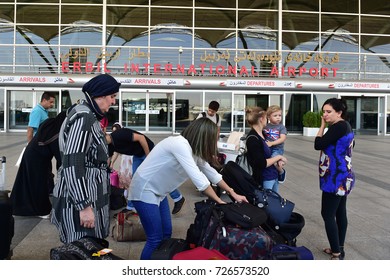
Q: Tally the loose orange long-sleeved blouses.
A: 0